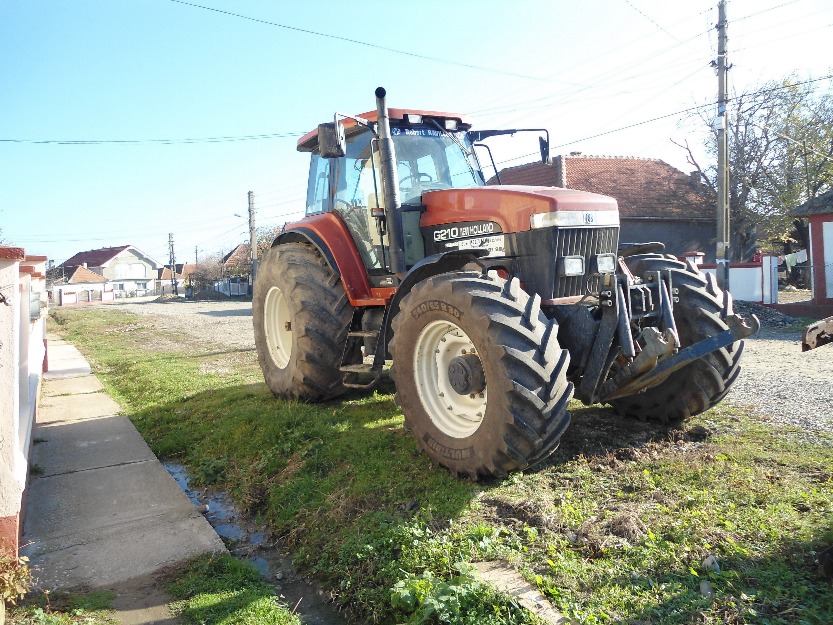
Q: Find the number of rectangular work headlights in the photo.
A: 4